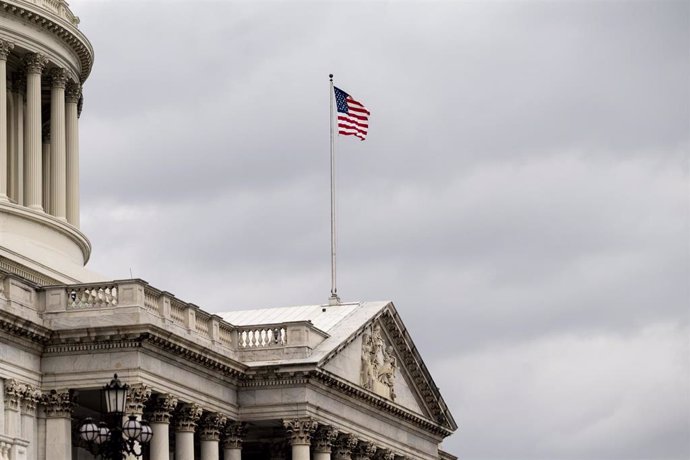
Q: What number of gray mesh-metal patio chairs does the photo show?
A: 0